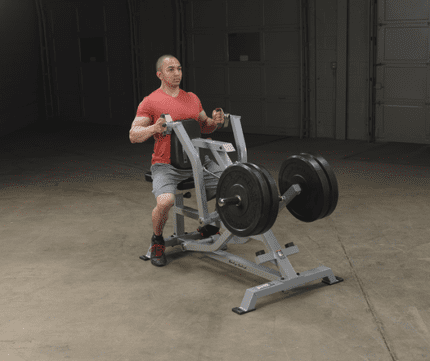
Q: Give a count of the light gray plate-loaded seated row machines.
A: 1